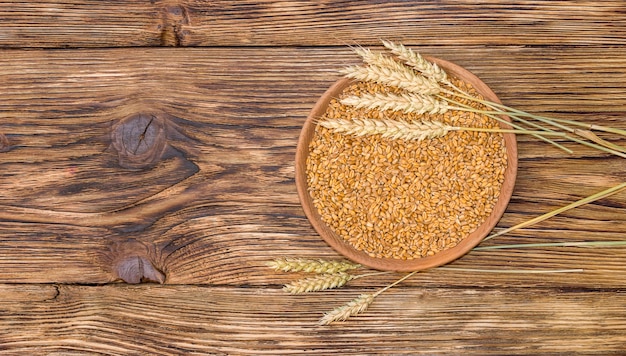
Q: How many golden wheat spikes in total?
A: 8